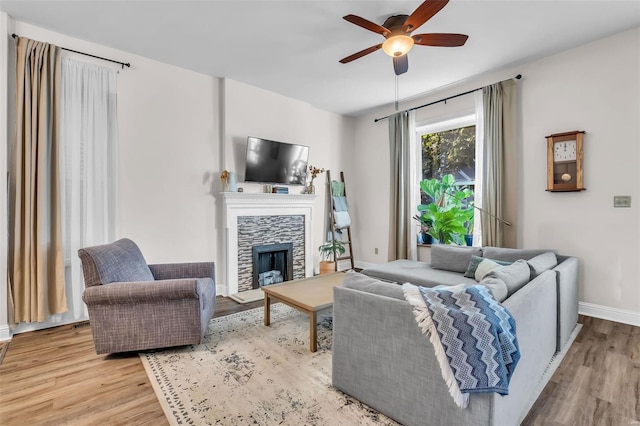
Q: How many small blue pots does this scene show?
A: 2